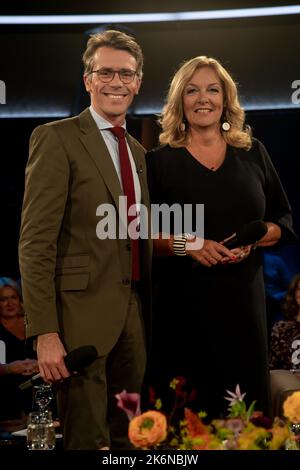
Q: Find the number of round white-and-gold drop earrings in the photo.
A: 2